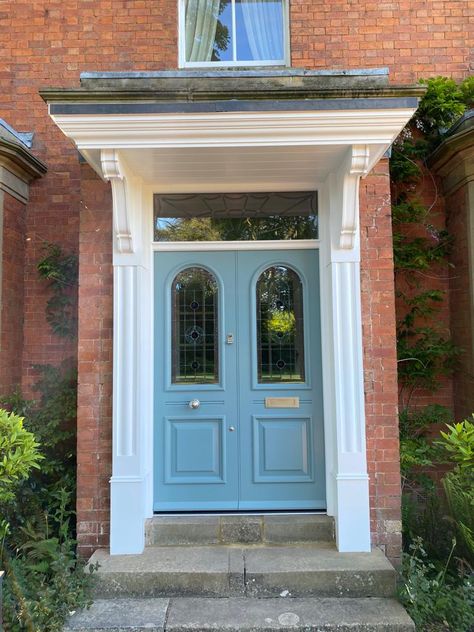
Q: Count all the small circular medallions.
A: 6